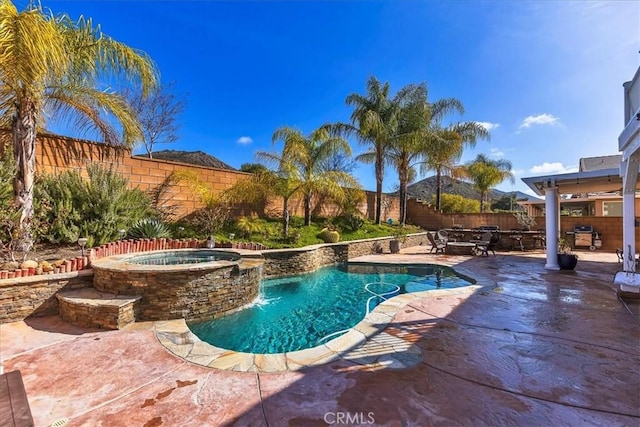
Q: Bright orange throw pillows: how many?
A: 0